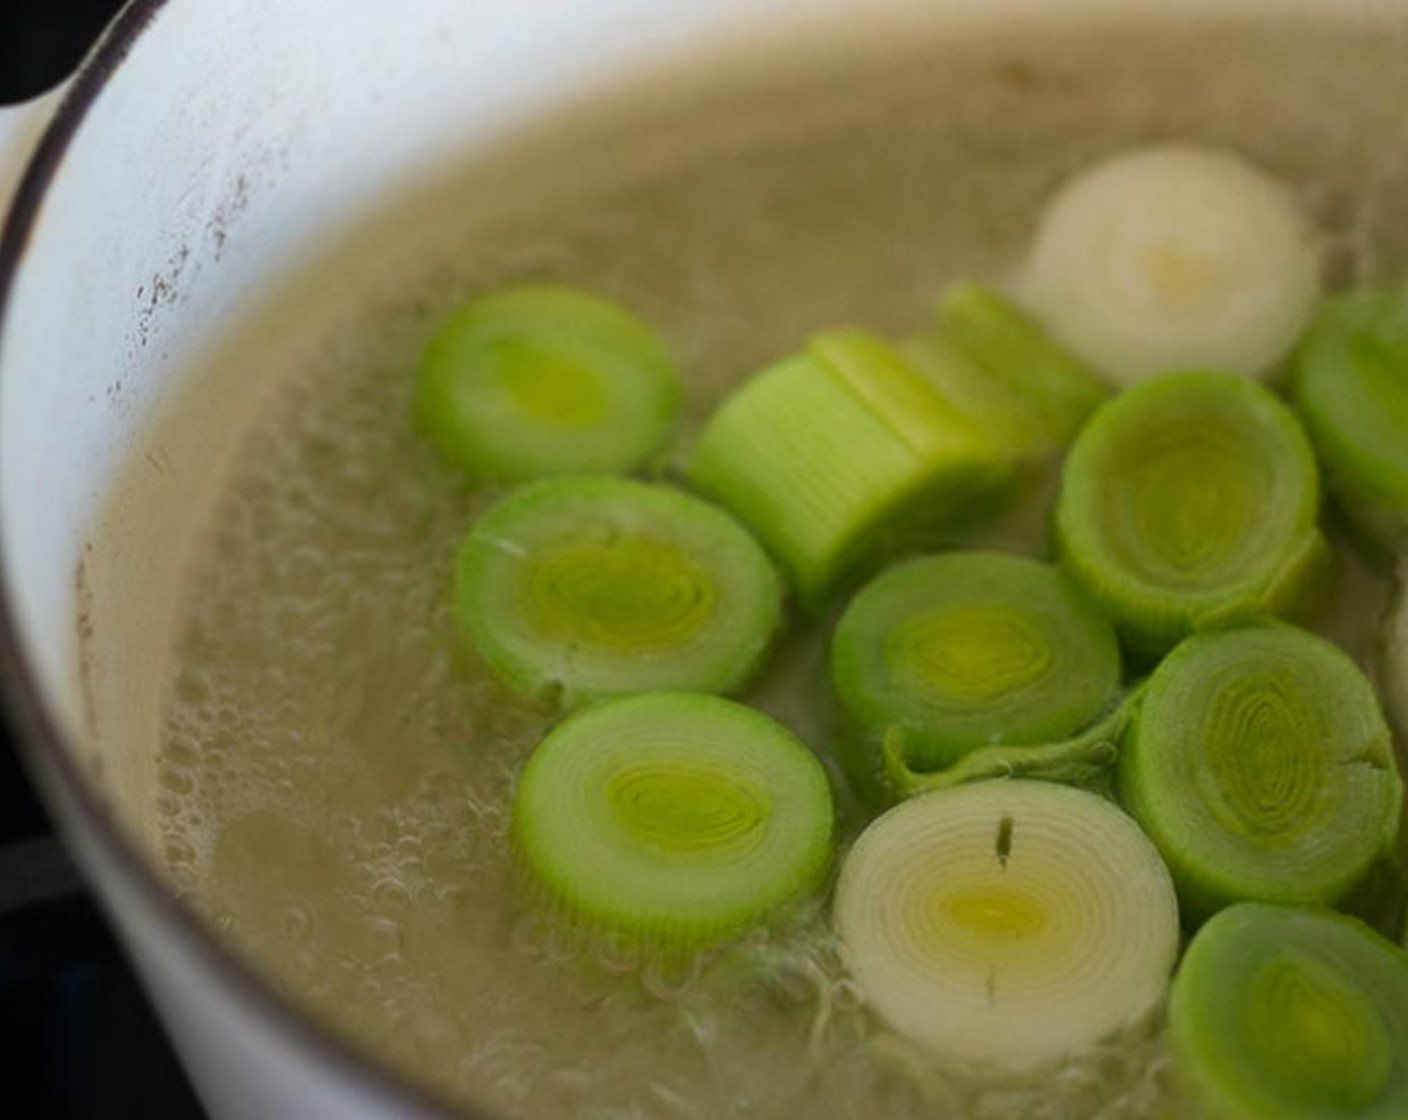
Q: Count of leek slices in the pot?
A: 11